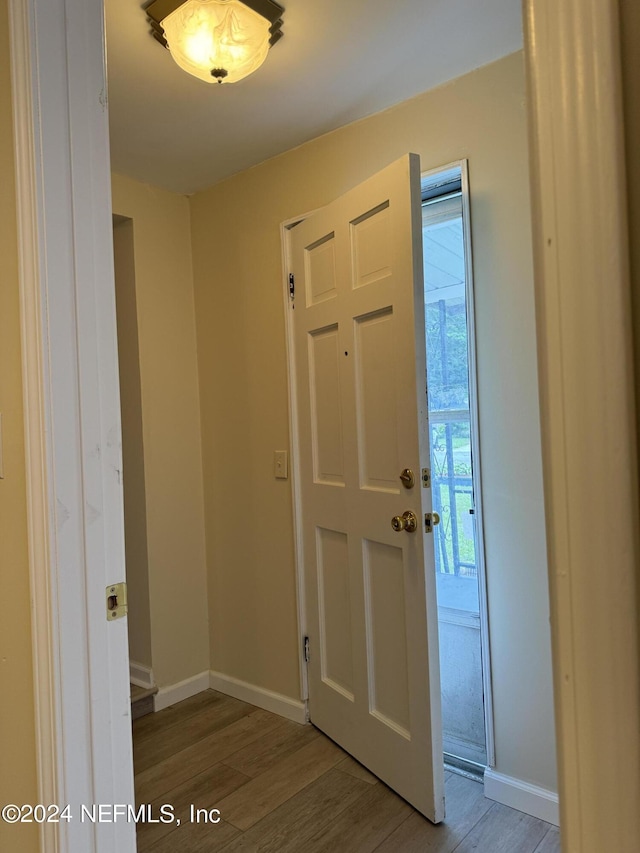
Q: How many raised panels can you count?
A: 6